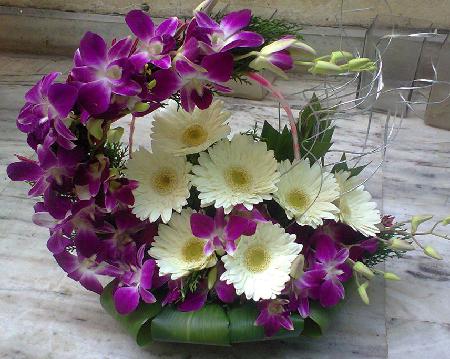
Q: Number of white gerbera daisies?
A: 7